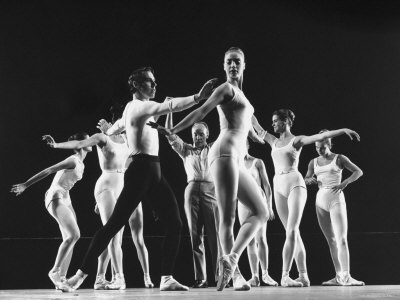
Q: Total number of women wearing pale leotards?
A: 6